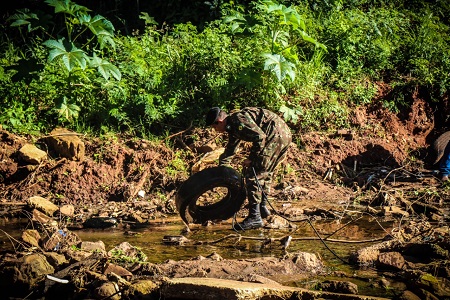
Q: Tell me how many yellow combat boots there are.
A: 0